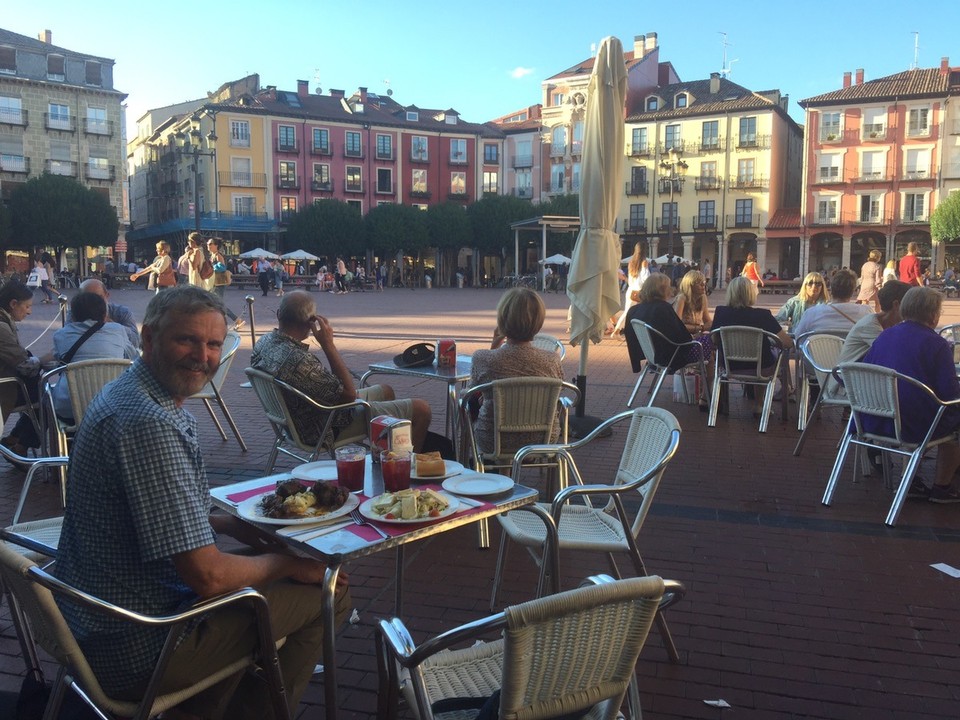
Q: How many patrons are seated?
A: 13